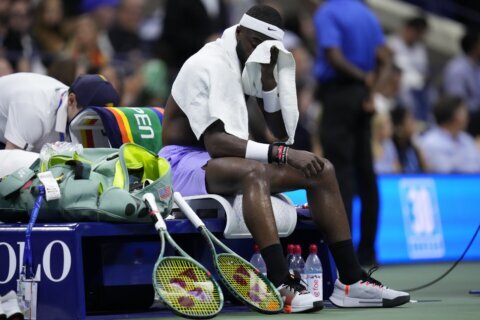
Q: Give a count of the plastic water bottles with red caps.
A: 4